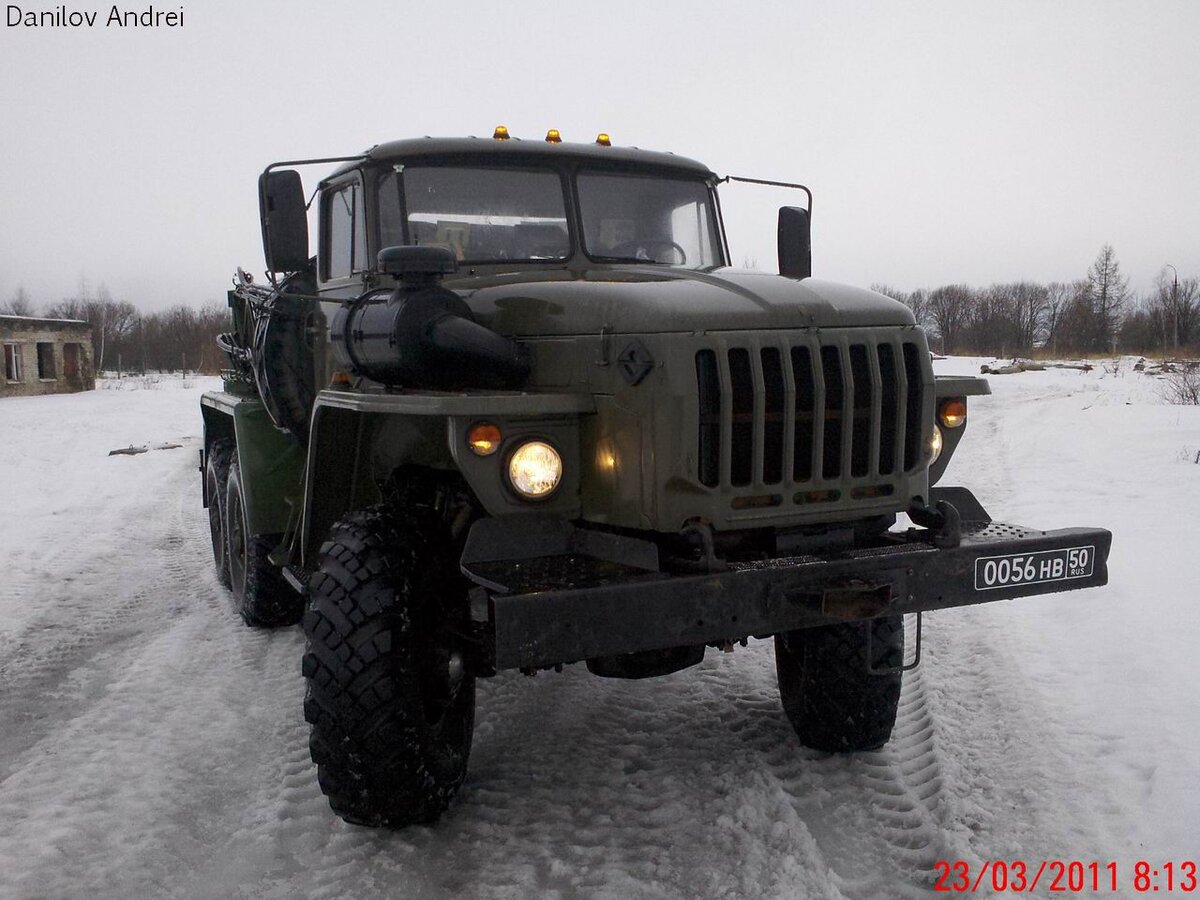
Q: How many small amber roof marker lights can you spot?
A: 3